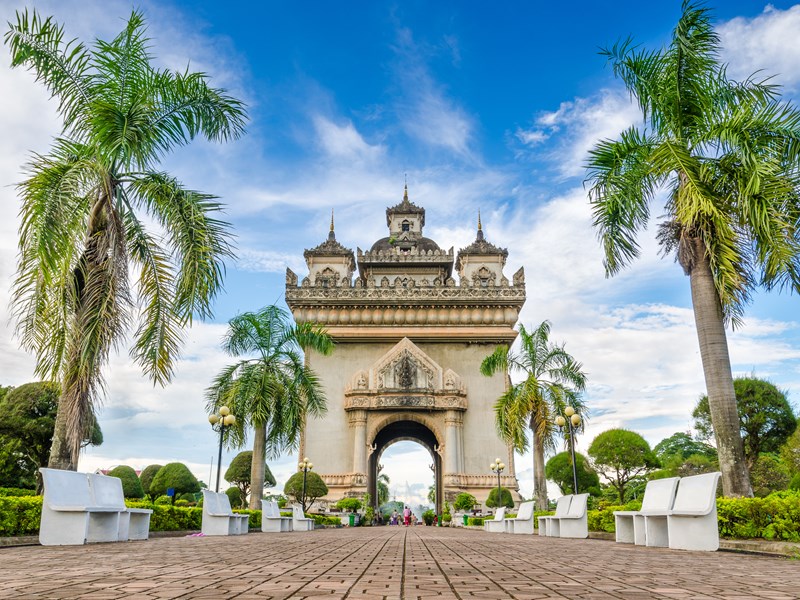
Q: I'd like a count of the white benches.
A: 8